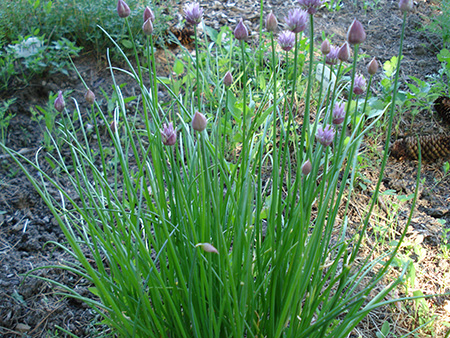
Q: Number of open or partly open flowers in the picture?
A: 9